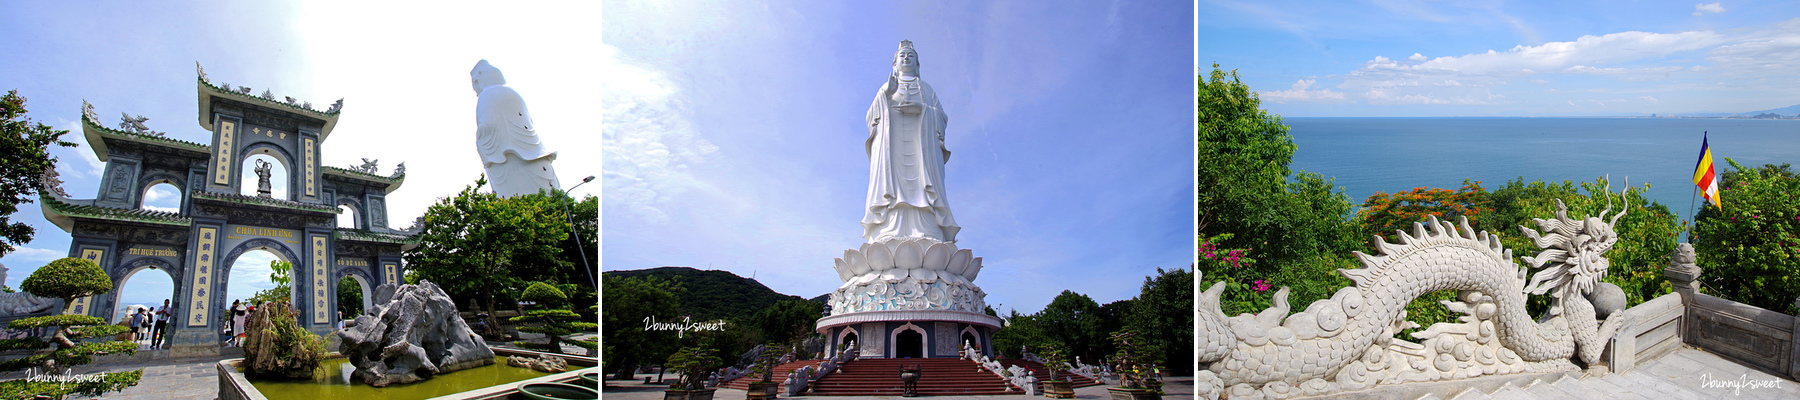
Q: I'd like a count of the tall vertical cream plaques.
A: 6